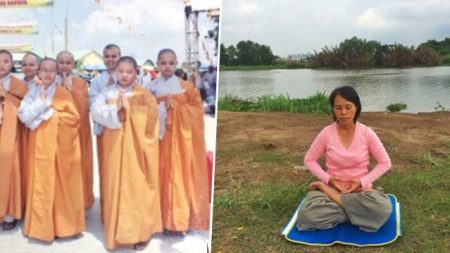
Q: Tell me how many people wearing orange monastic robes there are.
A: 7